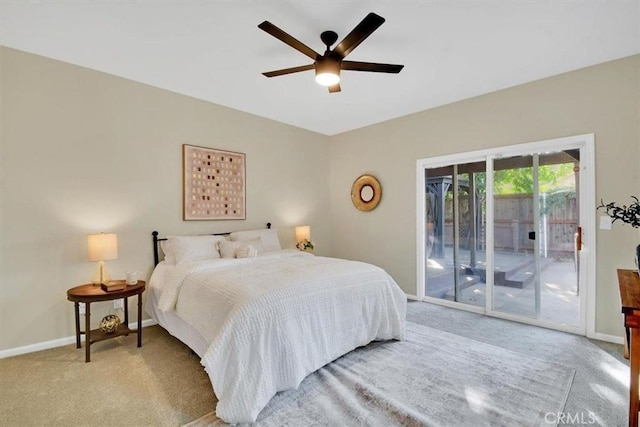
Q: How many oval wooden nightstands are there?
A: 1